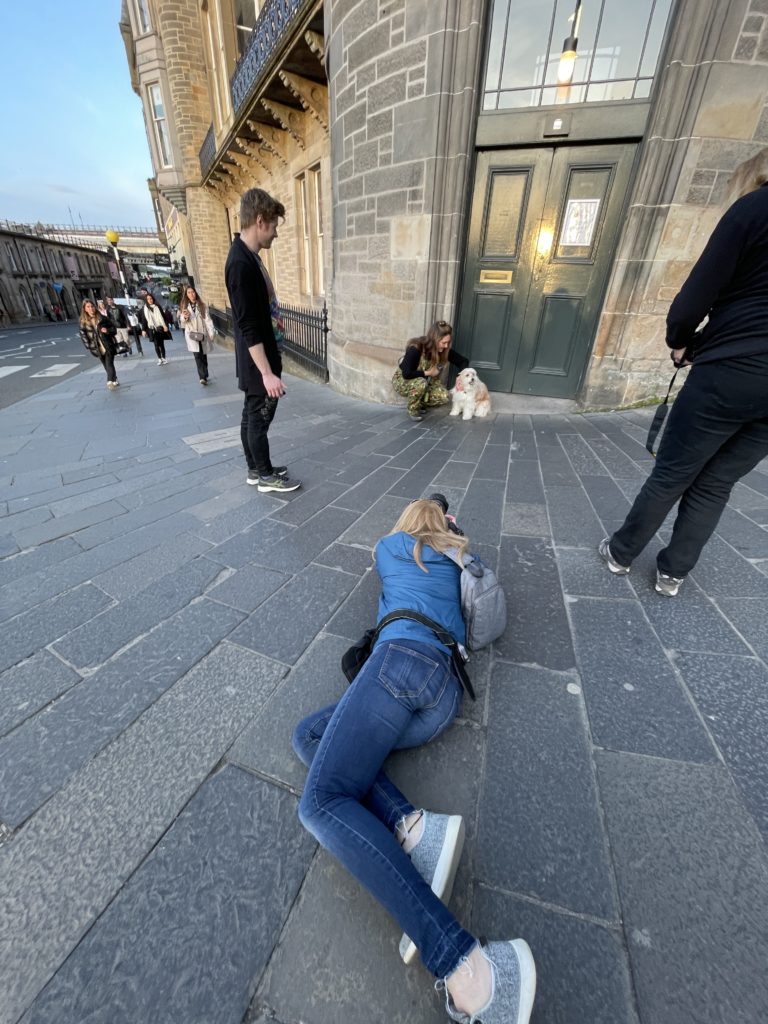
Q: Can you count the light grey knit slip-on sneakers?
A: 2